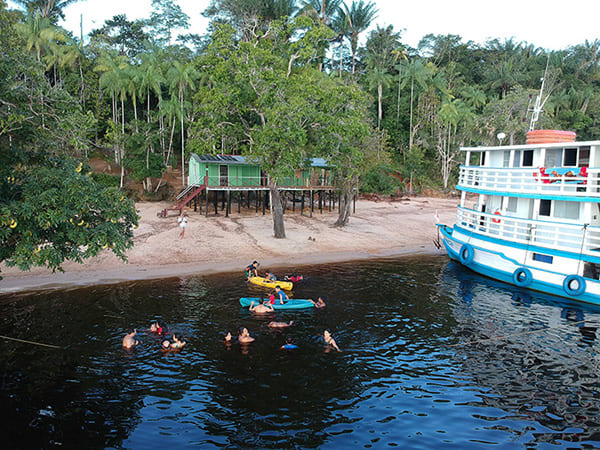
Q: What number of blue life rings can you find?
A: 3